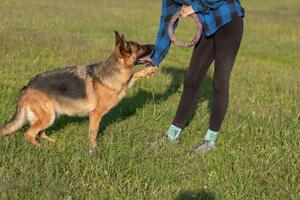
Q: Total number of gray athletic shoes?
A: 2